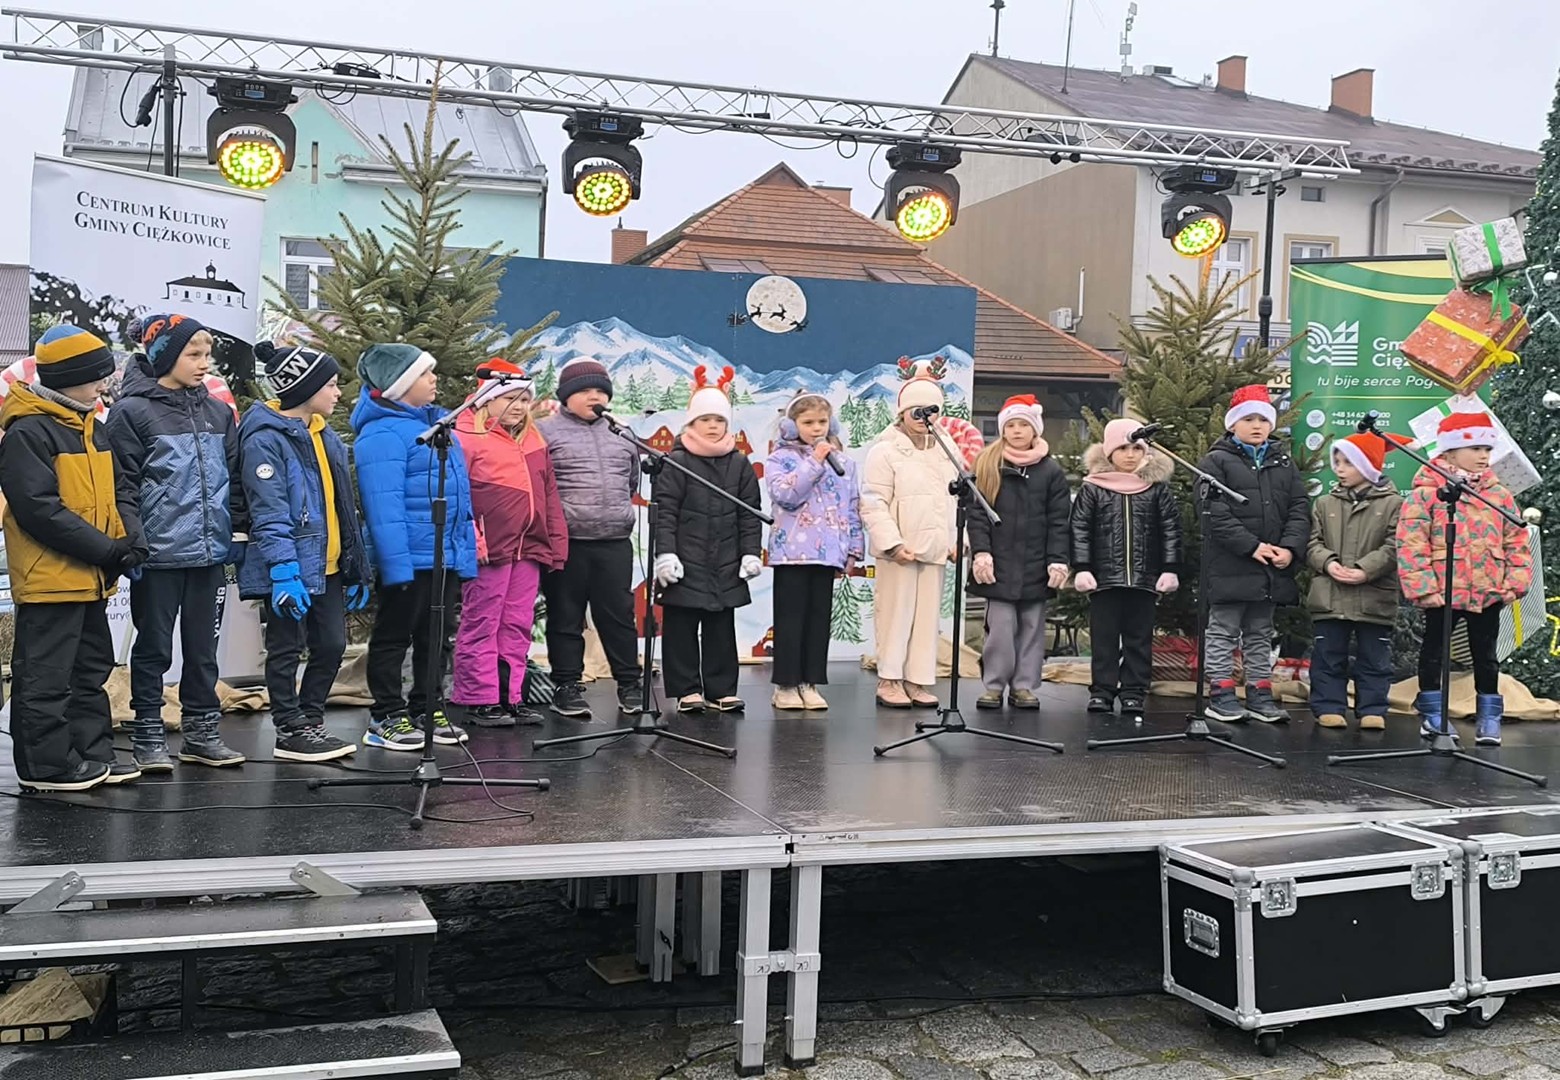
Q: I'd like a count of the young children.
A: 14